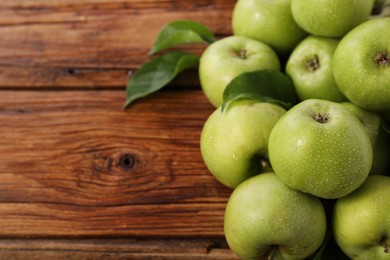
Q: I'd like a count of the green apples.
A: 10